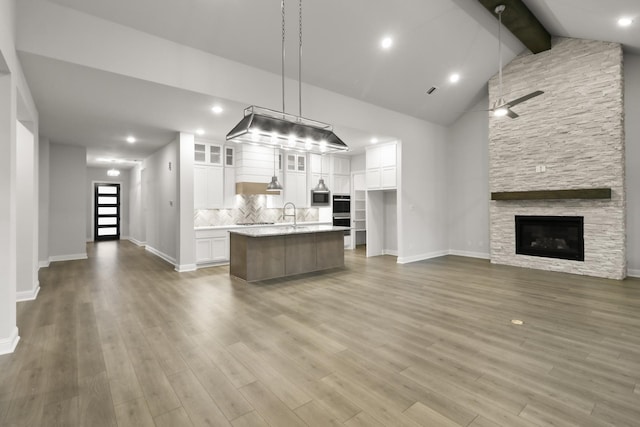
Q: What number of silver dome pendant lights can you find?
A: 2